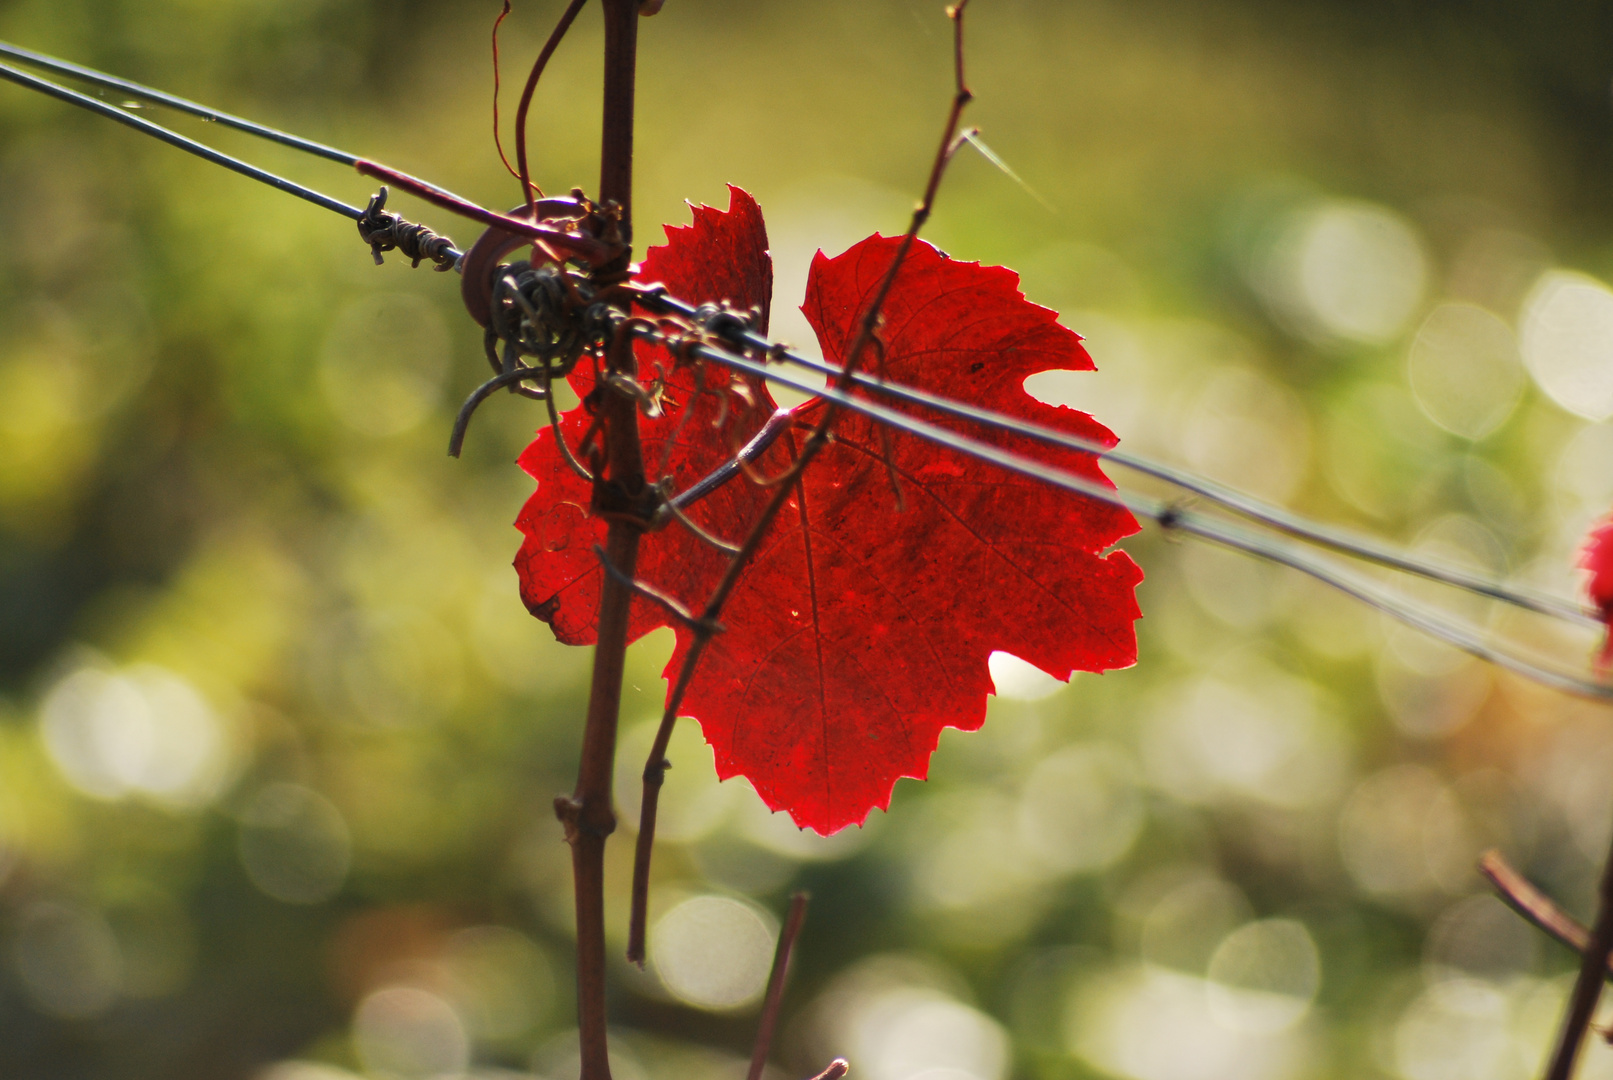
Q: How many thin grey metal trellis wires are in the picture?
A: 2